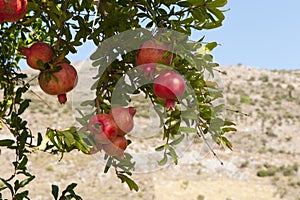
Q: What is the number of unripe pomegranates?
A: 0